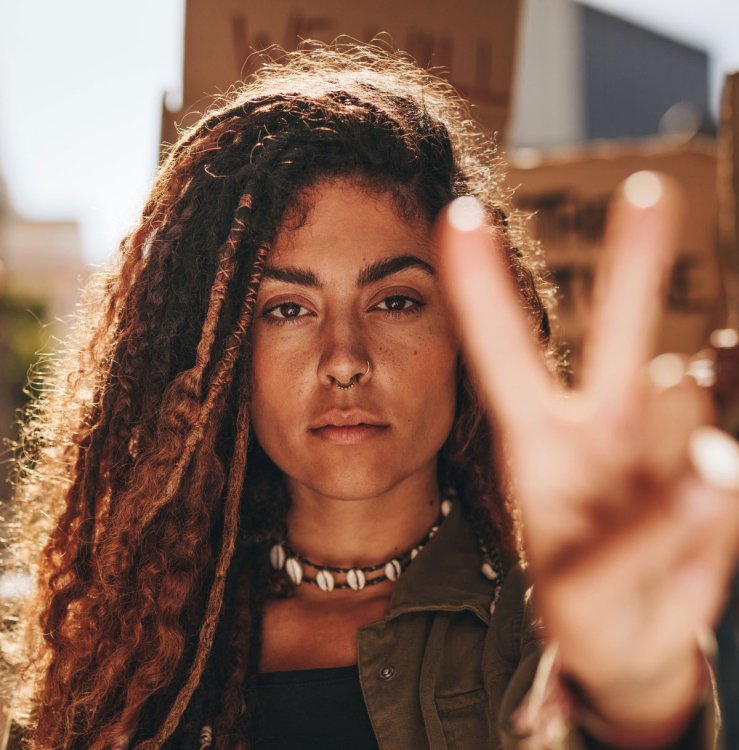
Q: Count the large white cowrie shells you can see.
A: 5